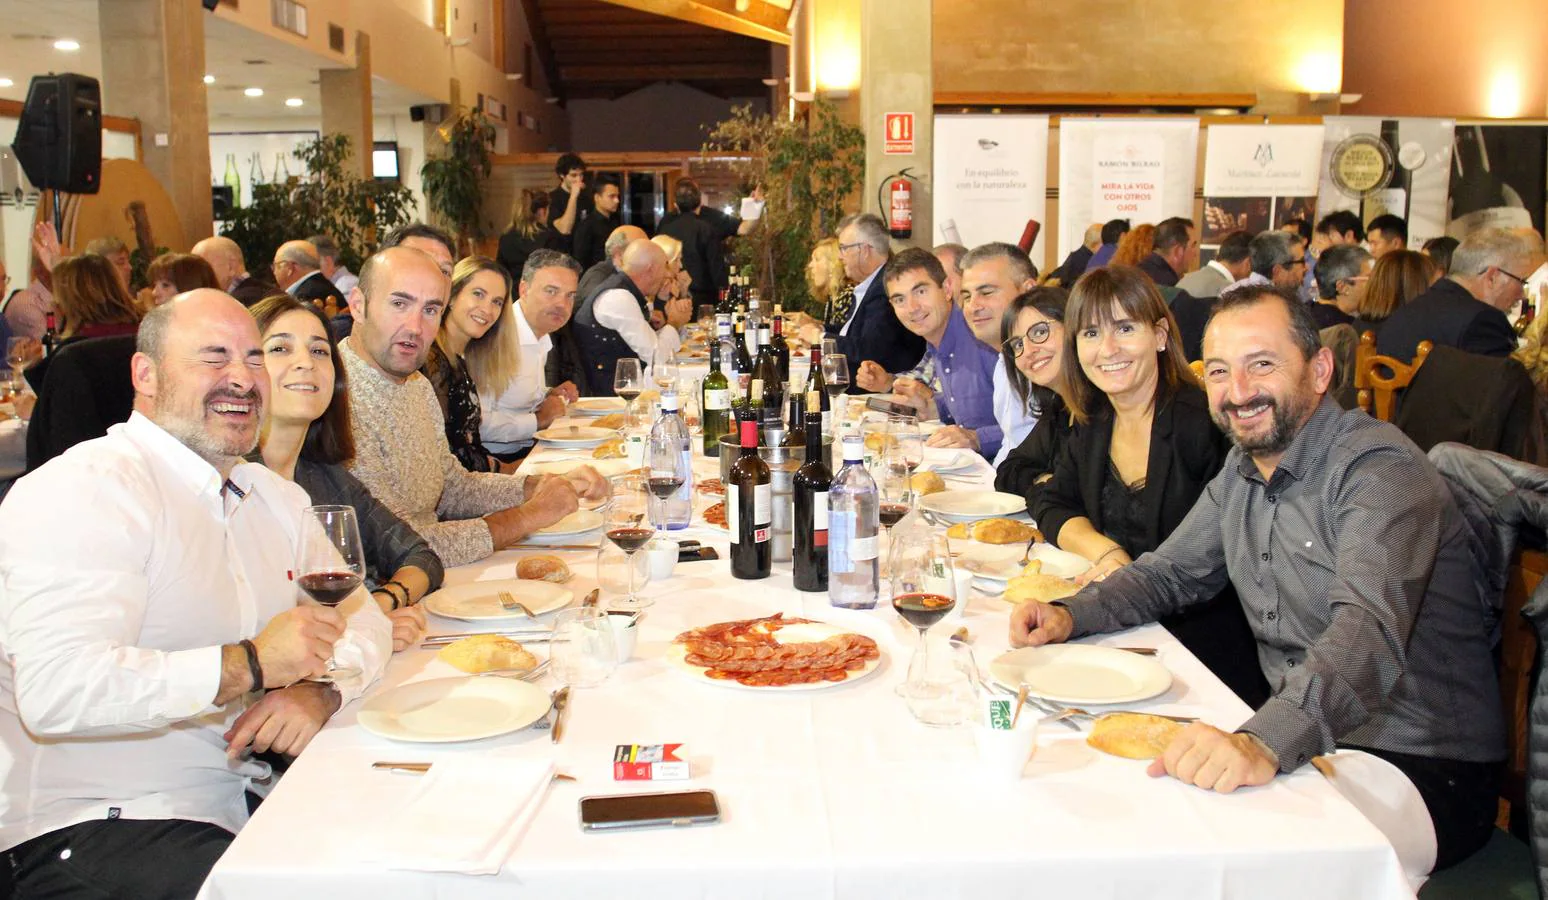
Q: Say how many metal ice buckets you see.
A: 1